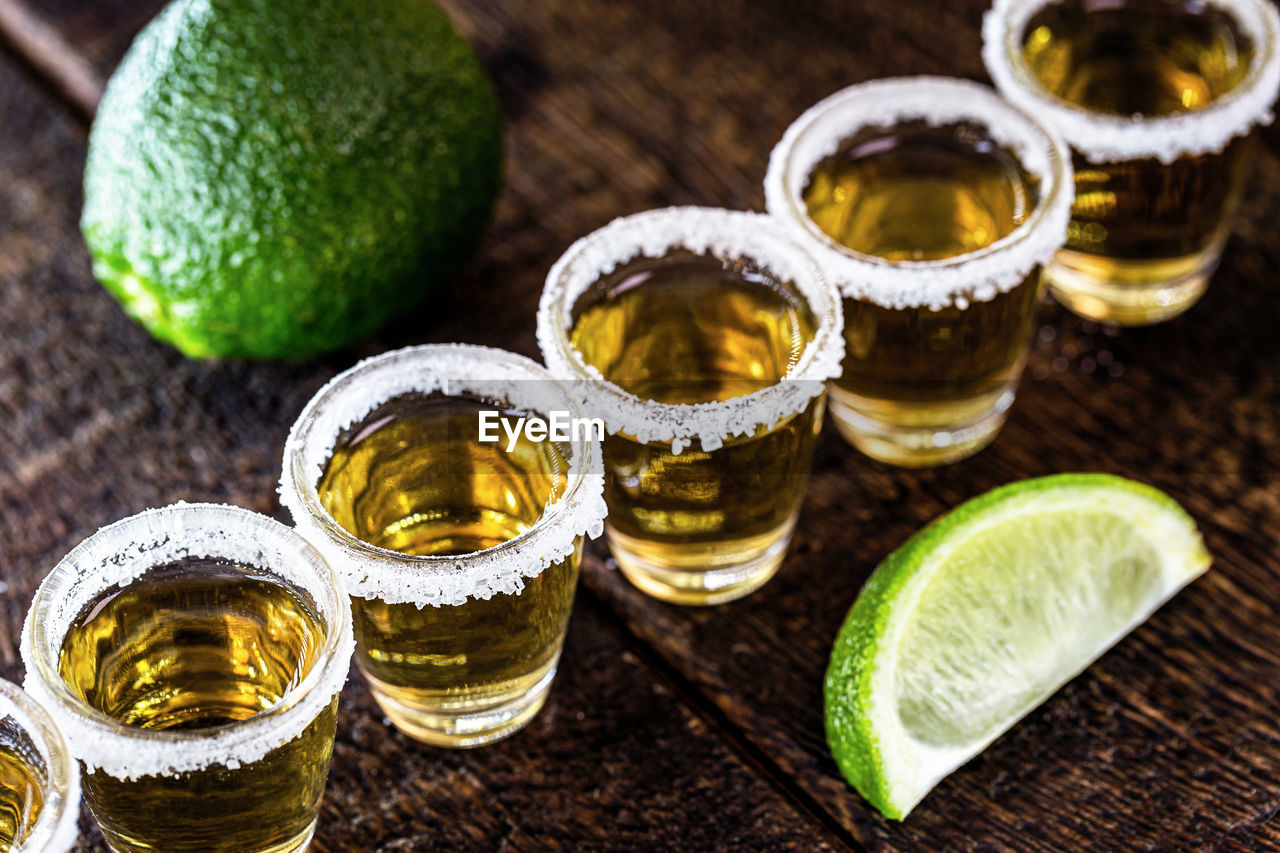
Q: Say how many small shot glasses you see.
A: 6